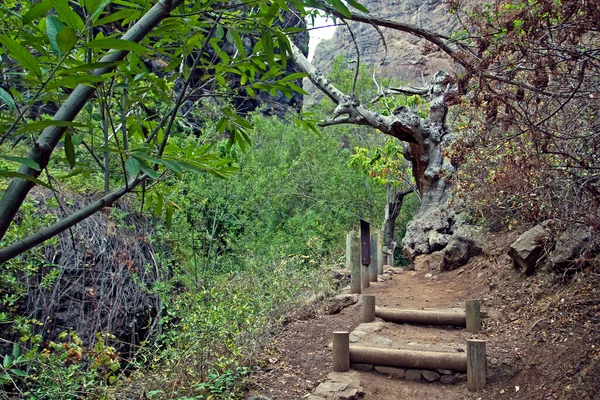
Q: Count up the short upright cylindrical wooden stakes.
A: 4